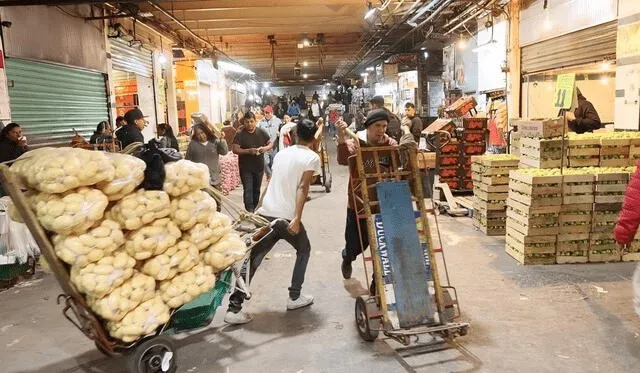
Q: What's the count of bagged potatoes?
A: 15